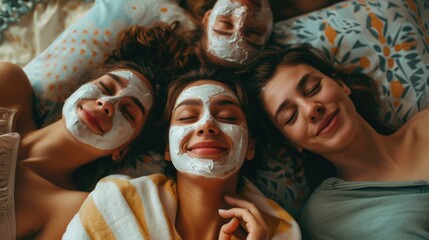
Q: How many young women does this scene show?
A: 4